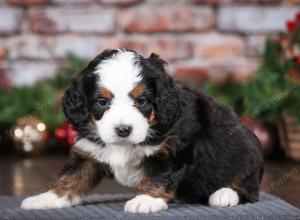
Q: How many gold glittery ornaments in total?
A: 1